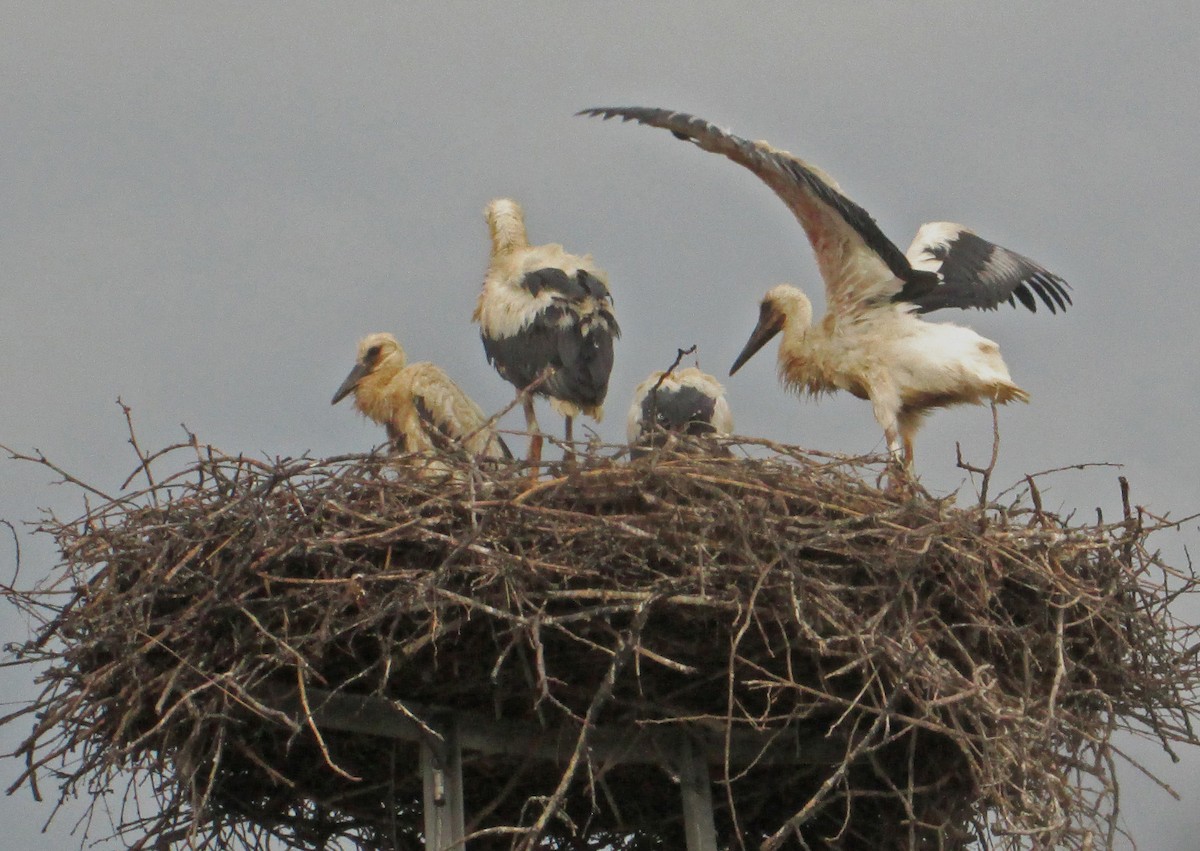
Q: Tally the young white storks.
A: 4